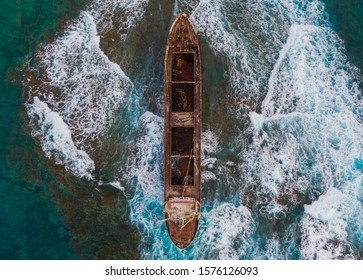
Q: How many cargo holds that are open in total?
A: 4